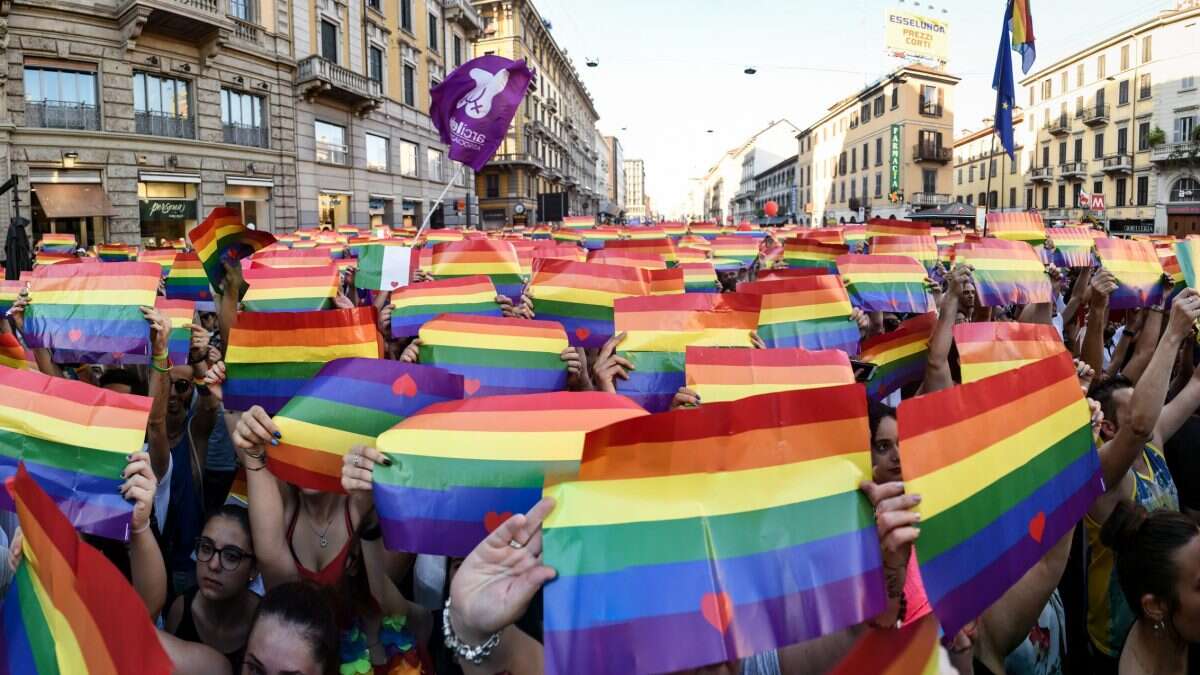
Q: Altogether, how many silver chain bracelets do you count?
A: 1